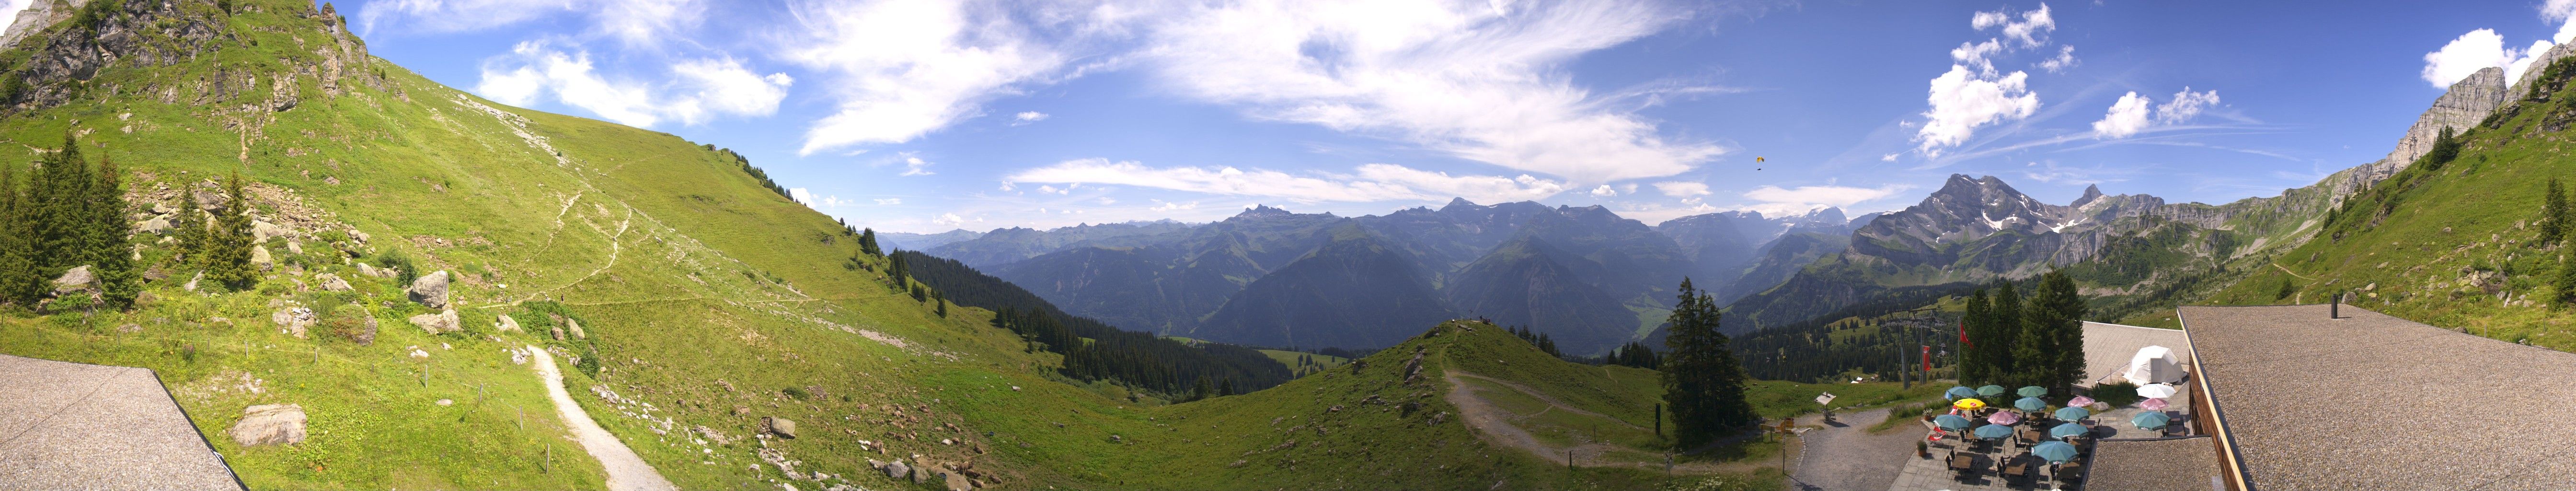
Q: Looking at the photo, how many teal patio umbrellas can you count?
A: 10